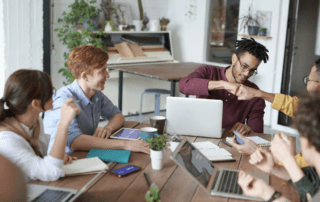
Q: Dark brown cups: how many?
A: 1